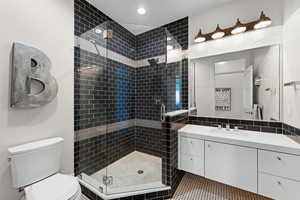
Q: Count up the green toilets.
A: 0